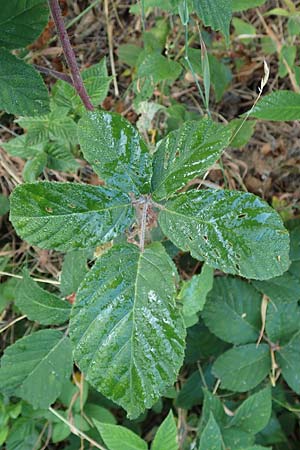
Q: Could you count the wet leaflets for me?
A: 5